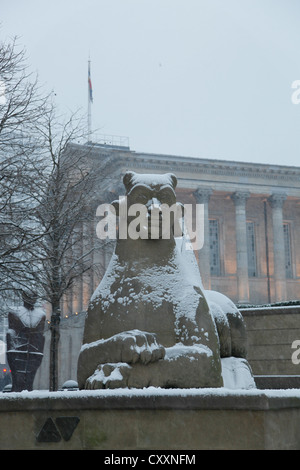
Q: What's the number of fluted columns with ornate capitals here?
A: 3